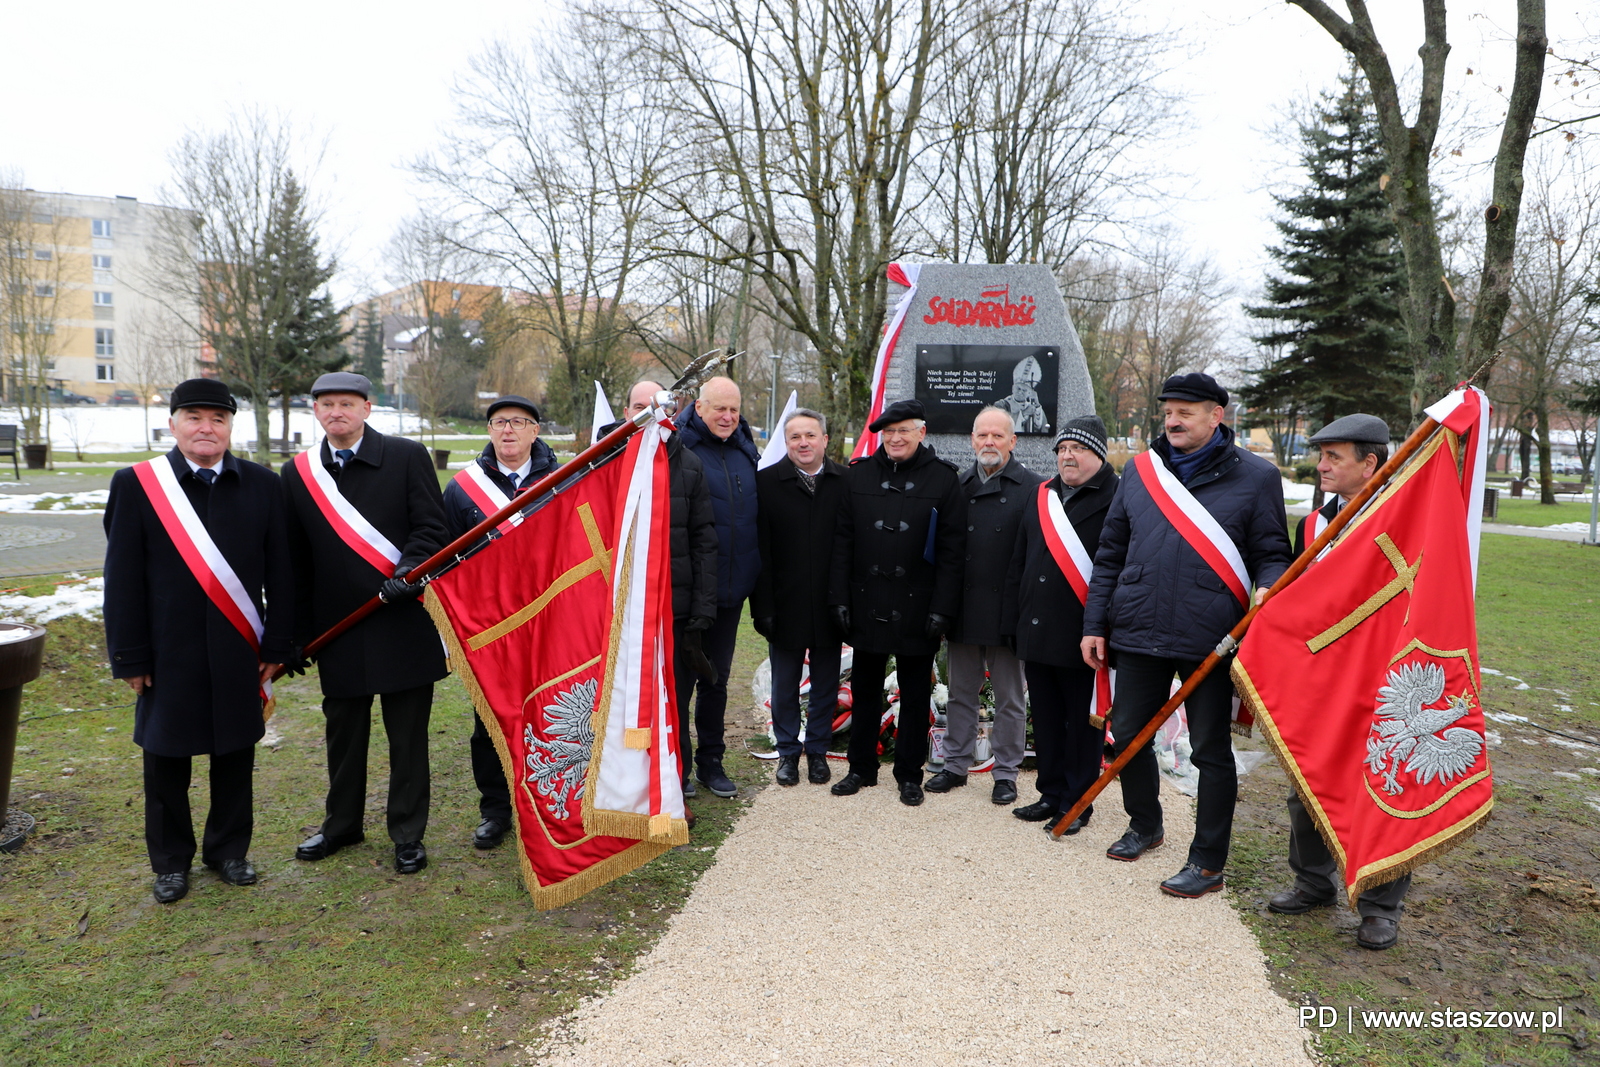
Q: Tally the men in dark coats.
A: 11